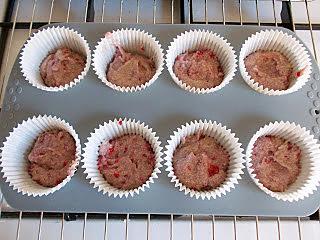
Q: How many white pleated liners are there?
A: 8